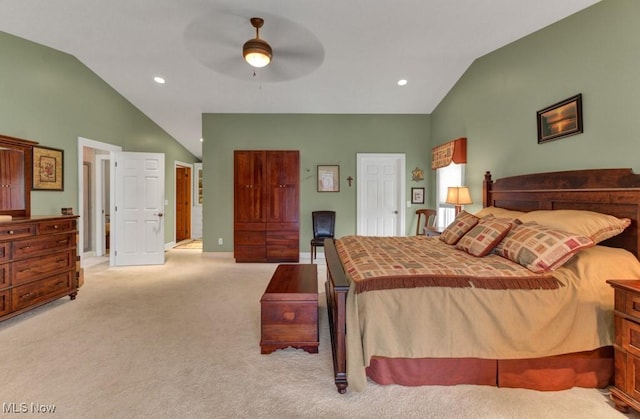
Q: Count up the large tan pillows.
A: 2